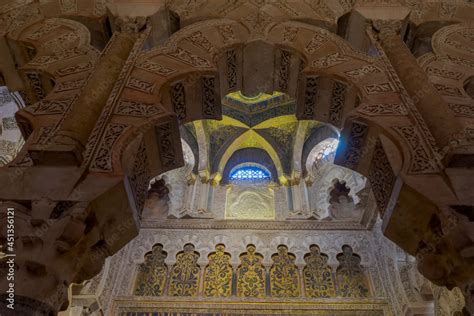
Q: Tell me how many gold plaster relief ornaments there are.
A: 7